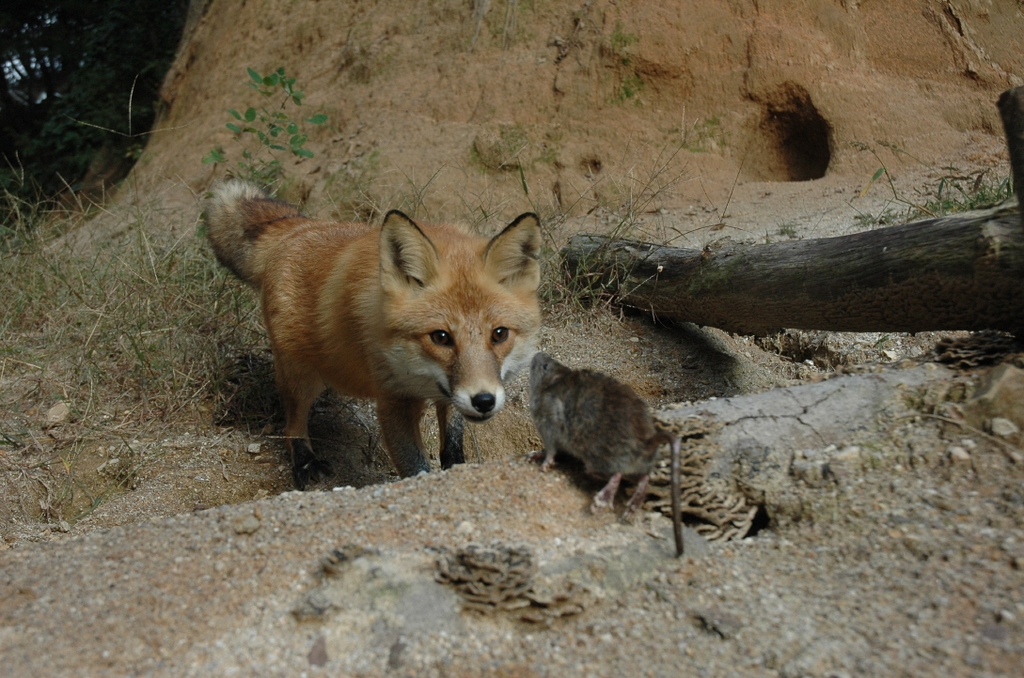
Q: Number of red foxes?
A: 1